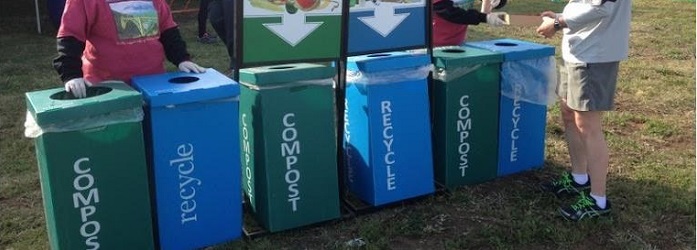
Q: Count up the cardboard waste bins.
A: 6